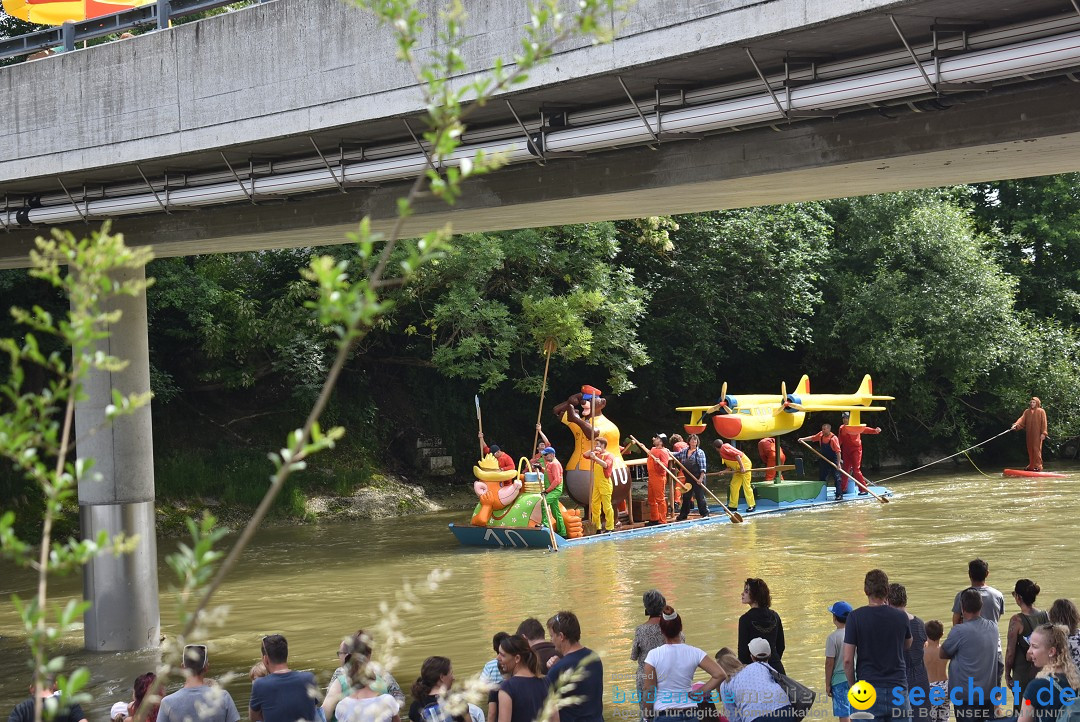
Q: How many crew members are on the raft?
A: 11